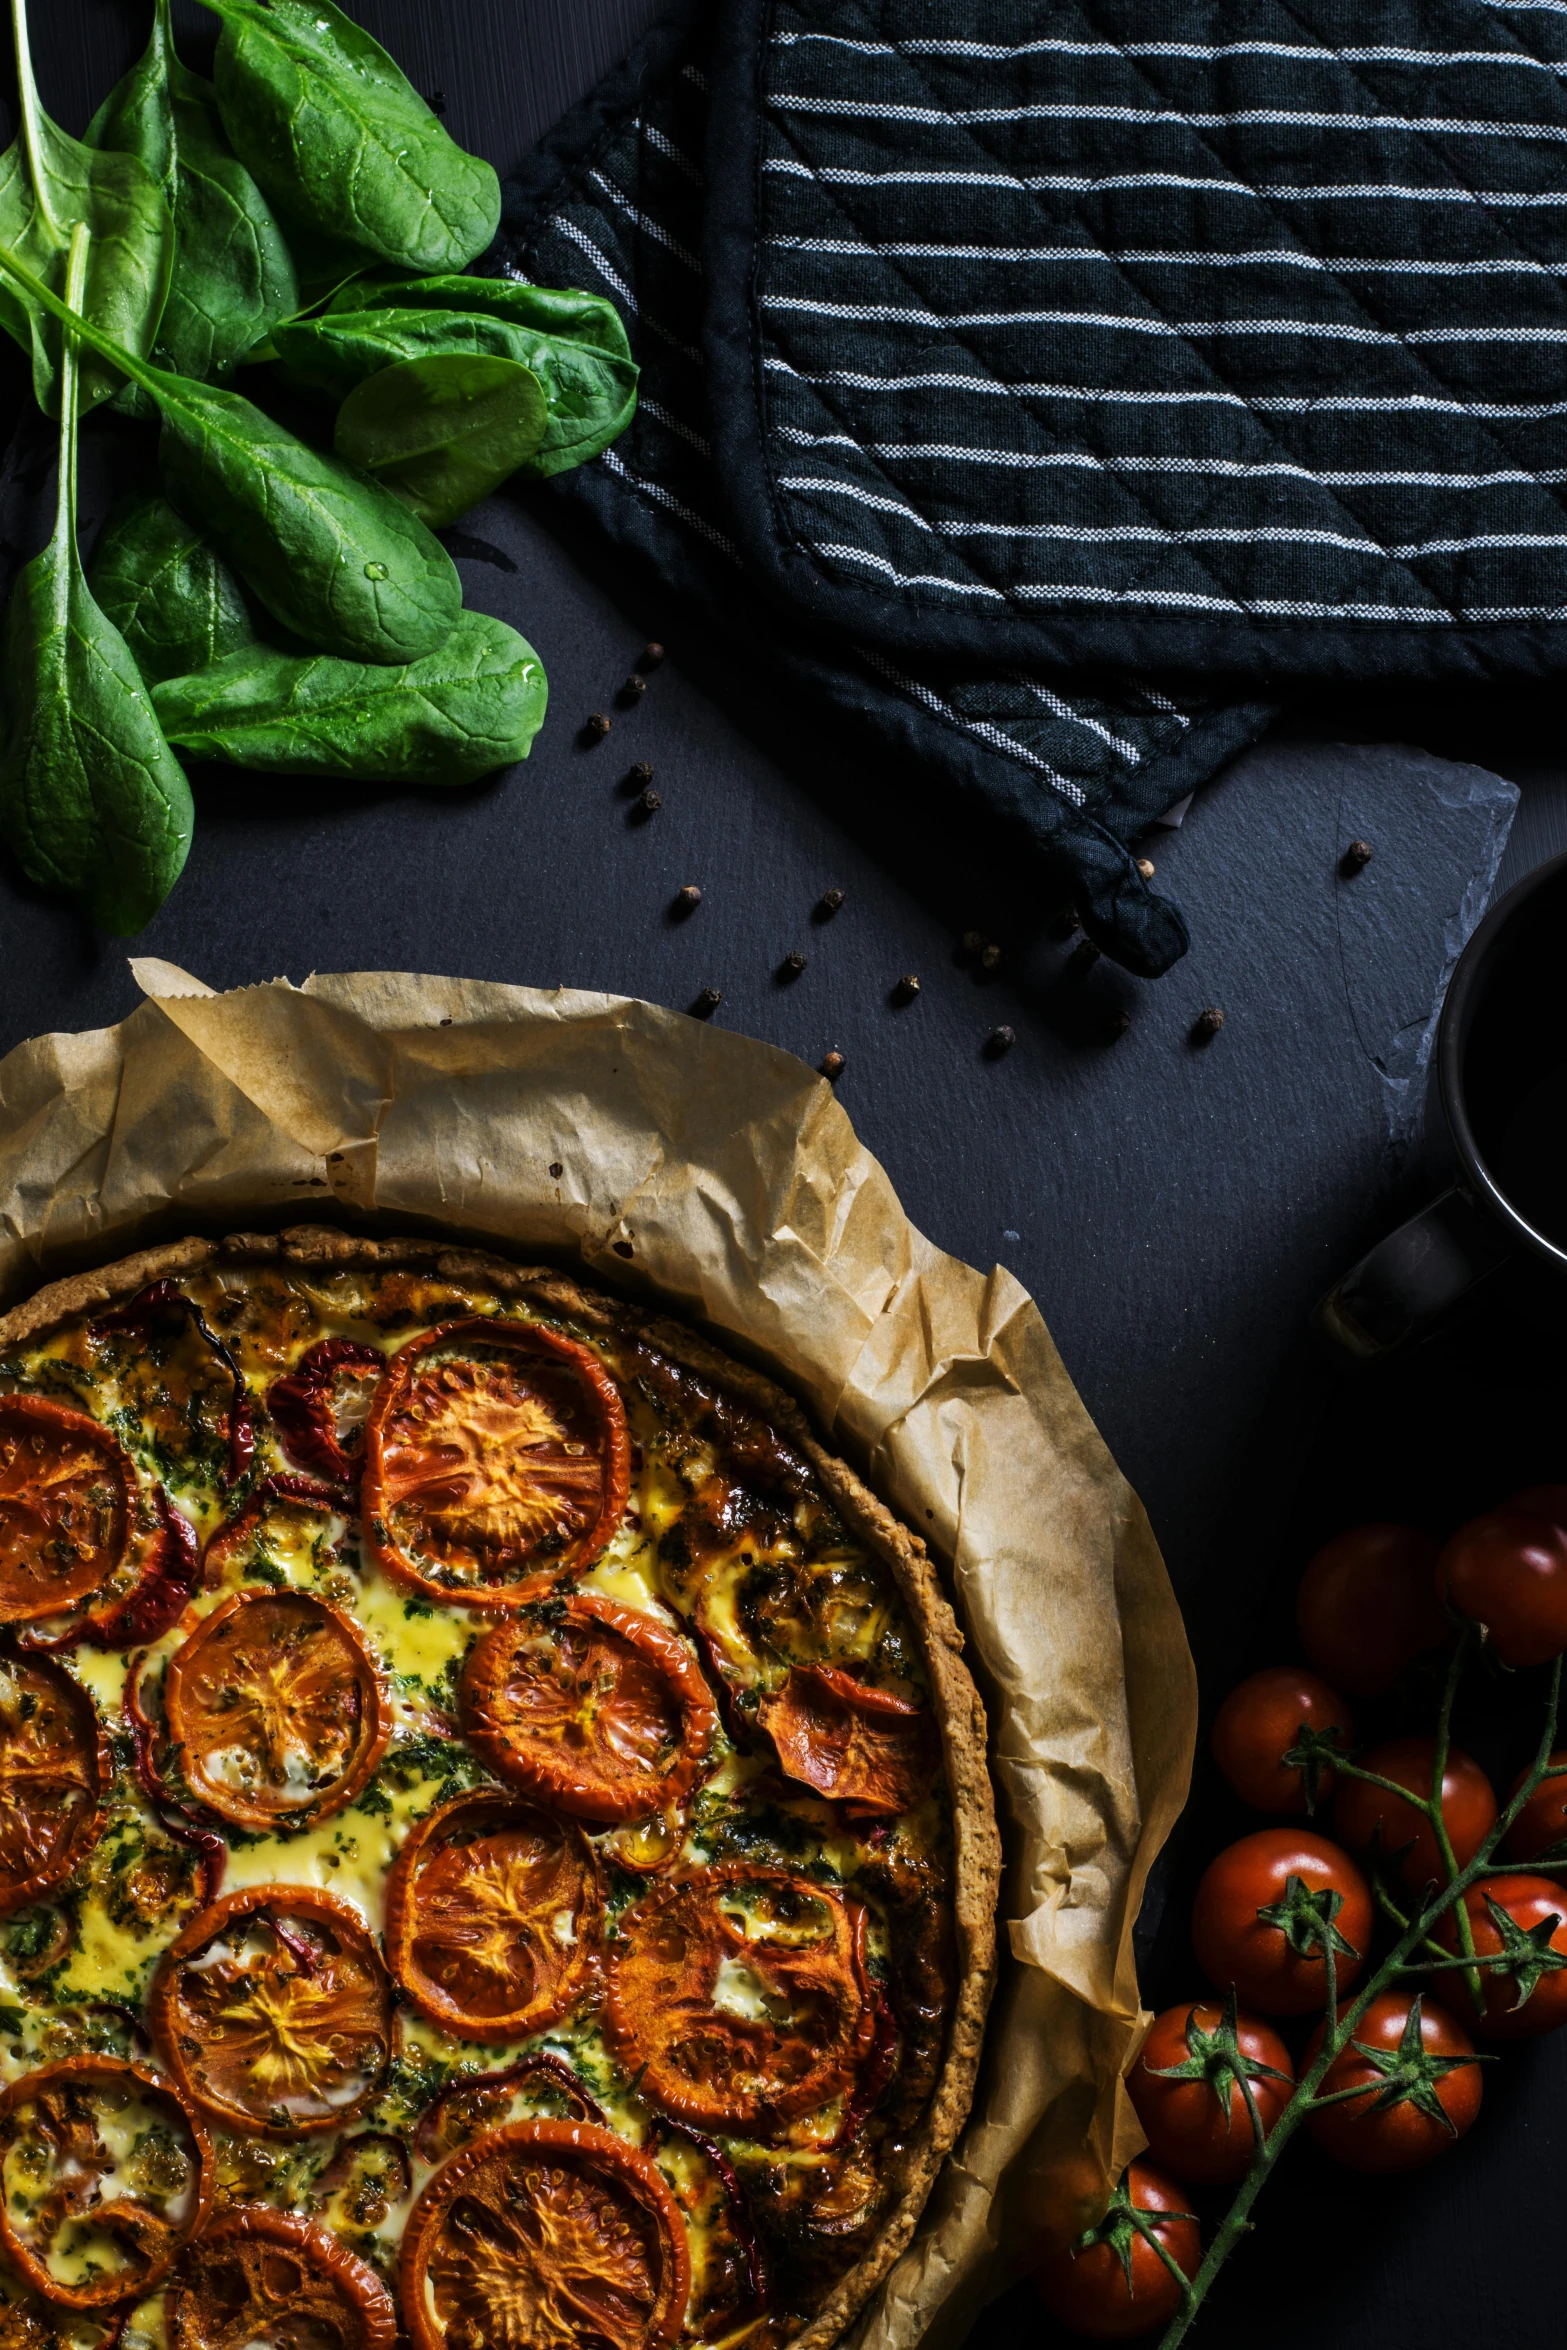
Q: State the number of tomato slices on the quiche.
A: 12